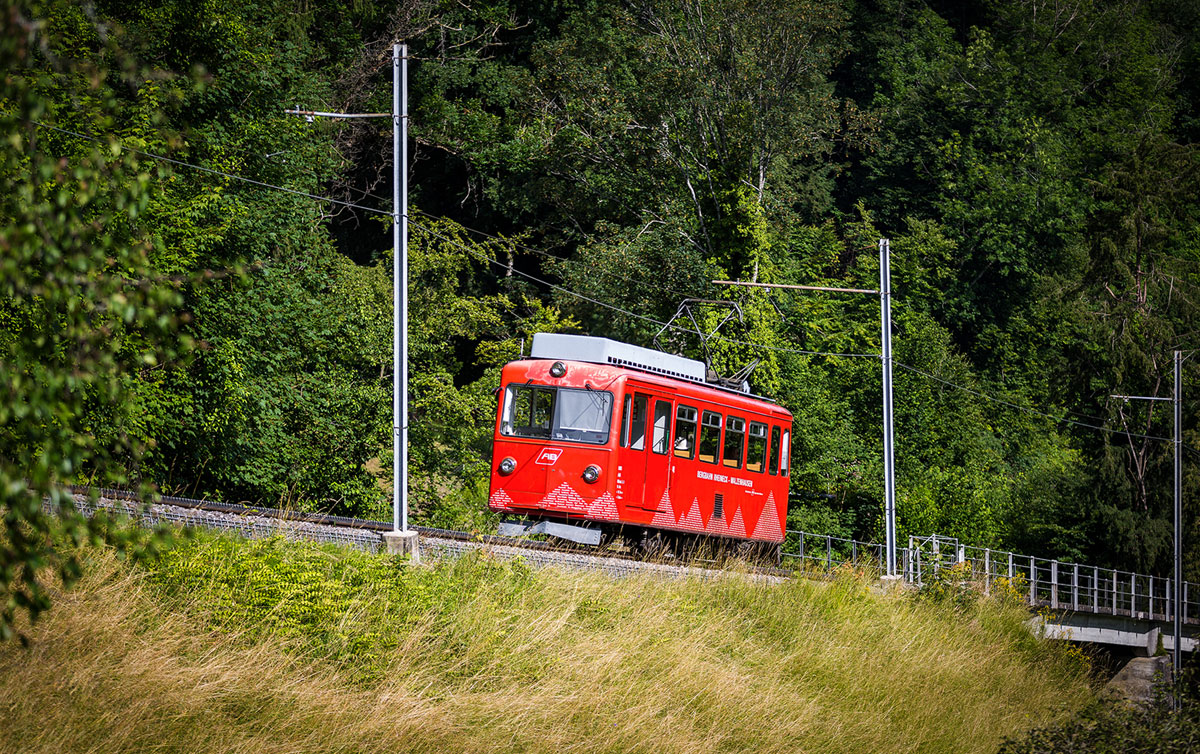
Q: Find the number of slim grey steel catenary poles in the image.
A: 3